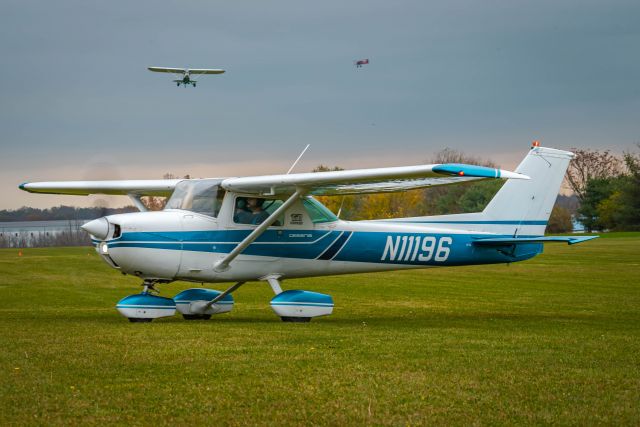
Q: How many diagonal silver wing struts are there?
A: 2